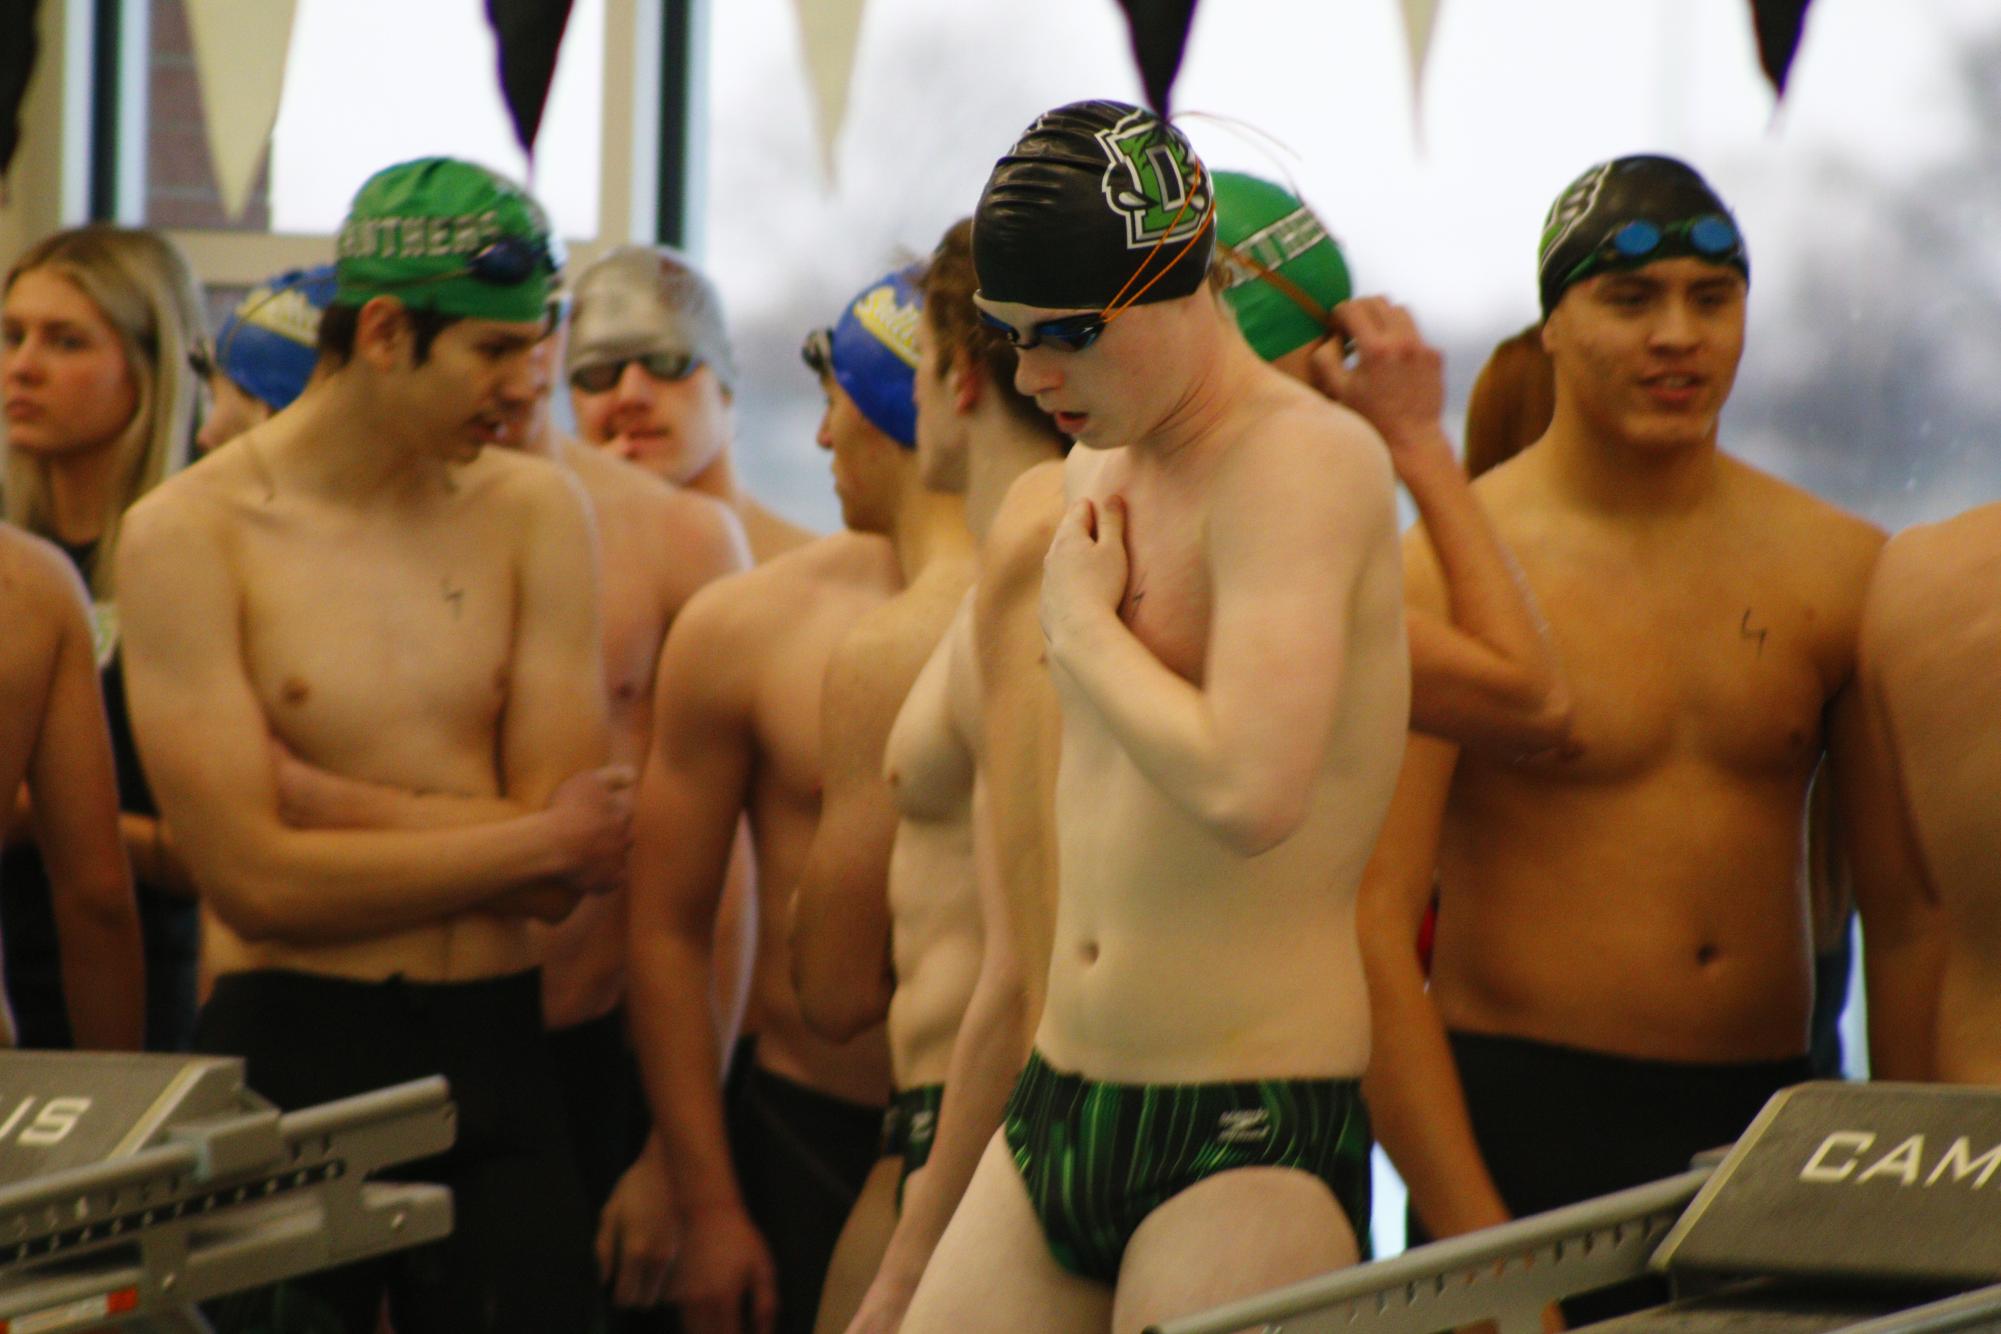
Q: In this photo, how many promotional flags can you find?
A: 7